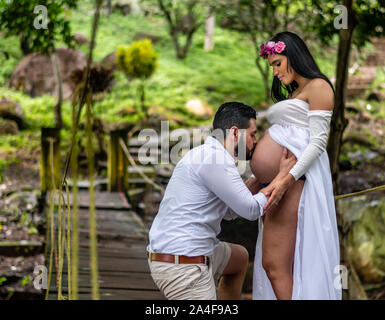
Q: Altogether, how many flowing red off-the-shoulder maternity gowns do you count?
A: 0